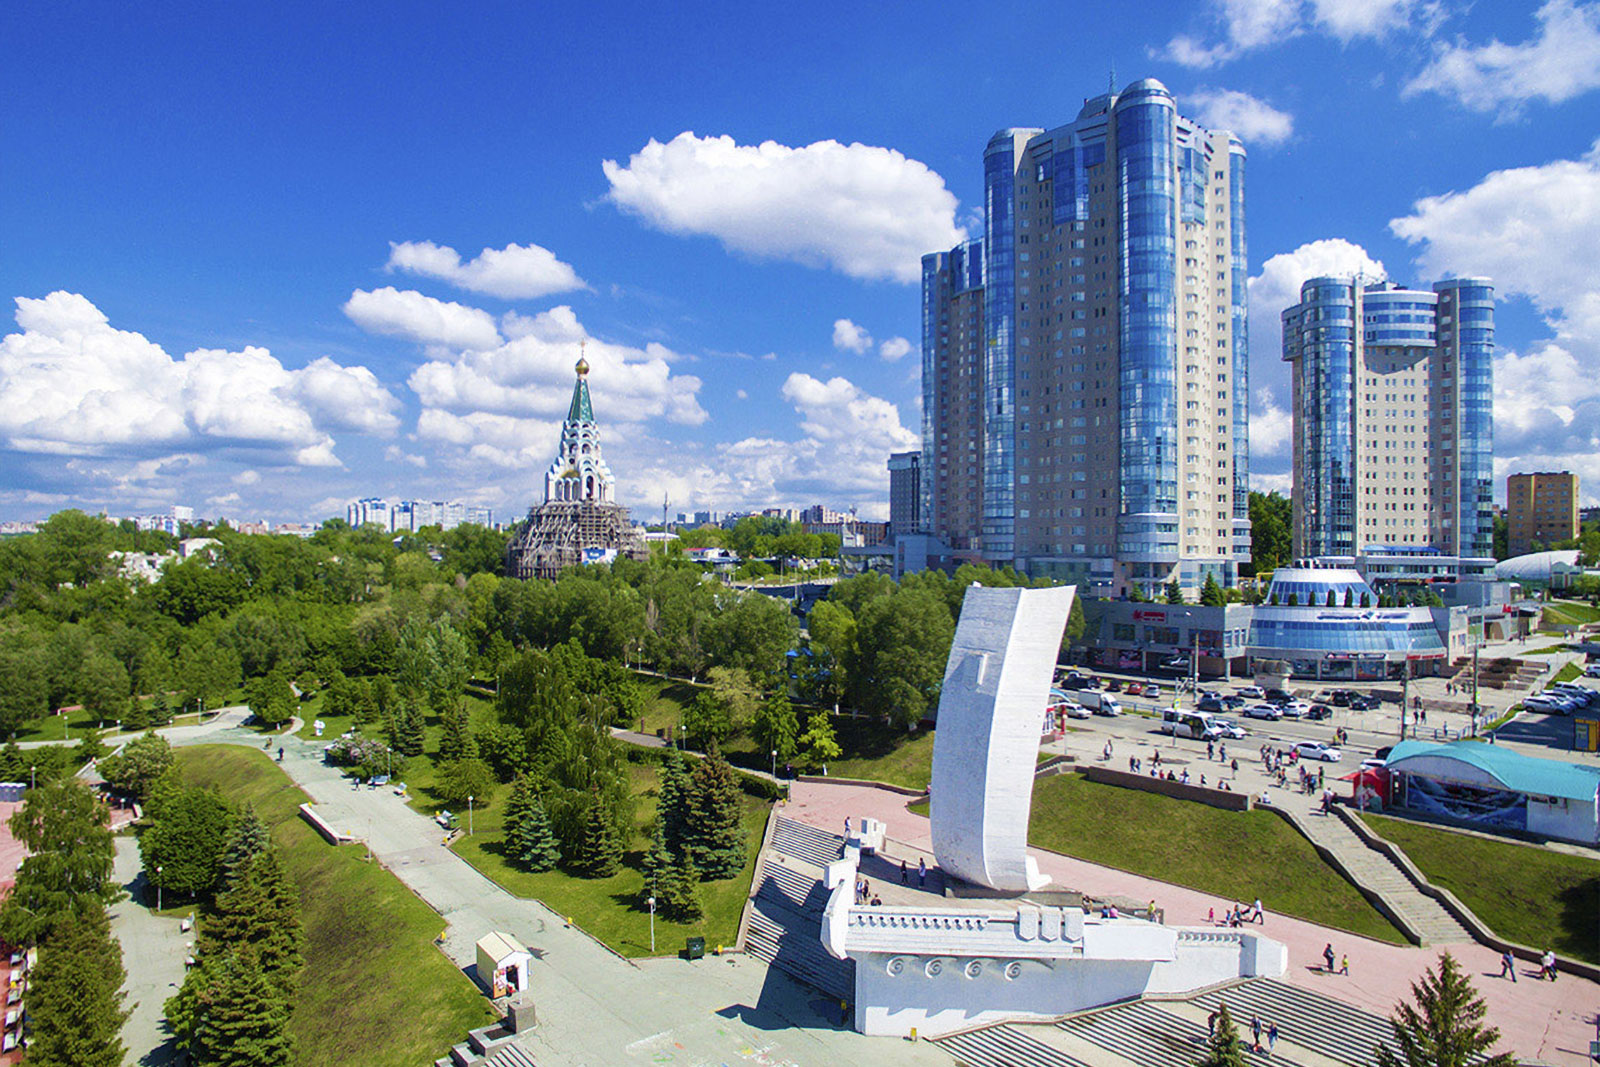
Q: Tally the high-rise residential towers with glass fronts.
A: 3